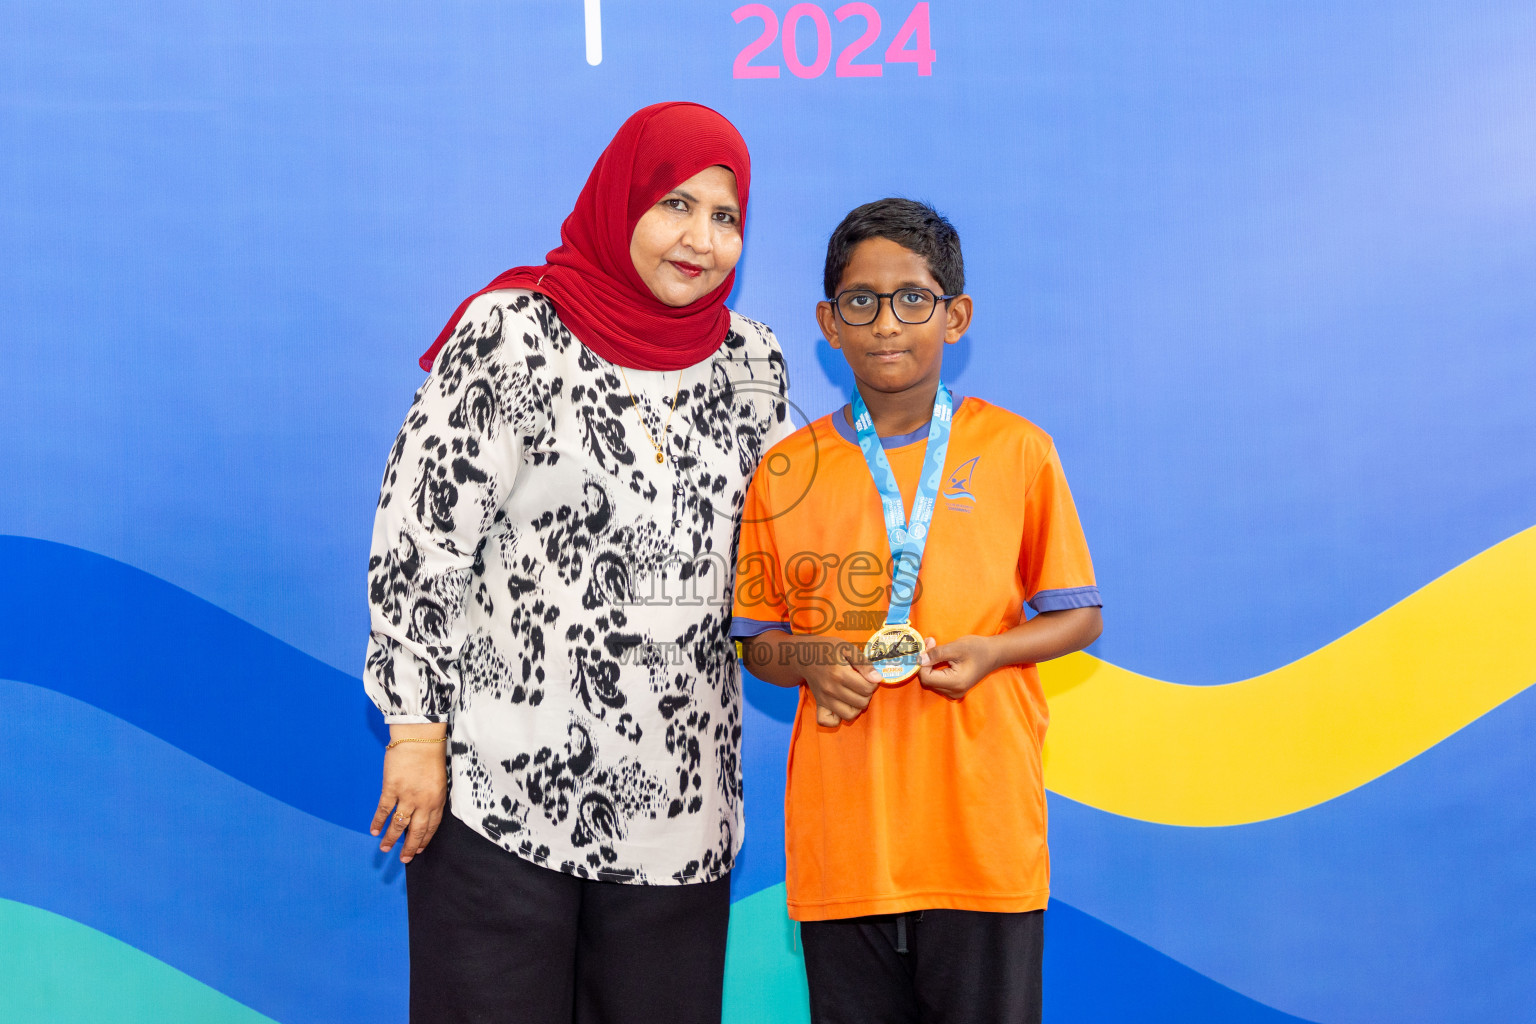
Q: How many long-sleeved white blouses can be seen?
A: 1